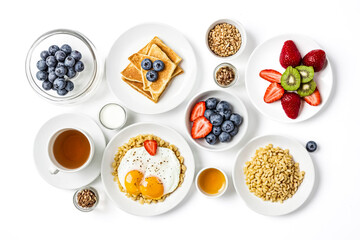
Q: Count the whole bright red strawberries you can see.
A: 3